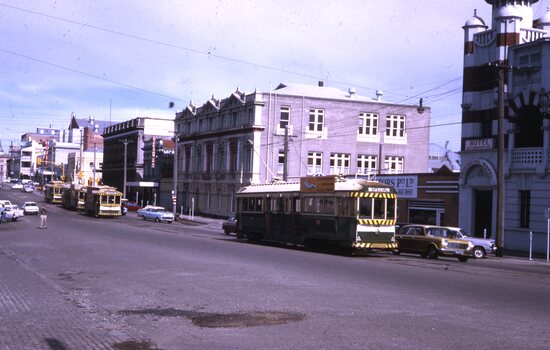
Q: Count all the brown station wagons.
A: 1